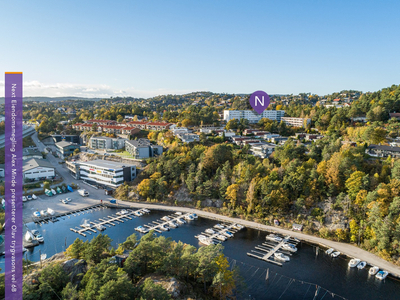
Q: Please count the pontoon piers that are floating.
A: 4